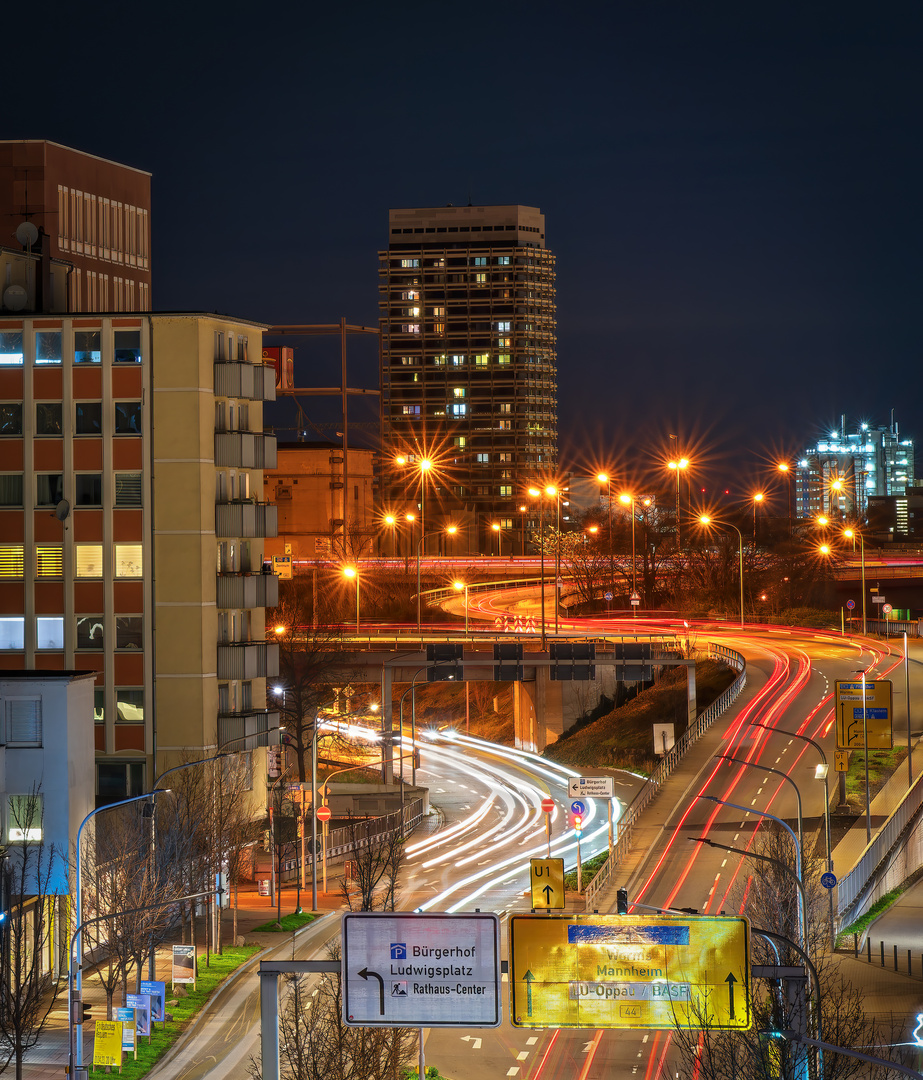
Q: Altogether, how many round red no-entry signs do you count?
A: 2